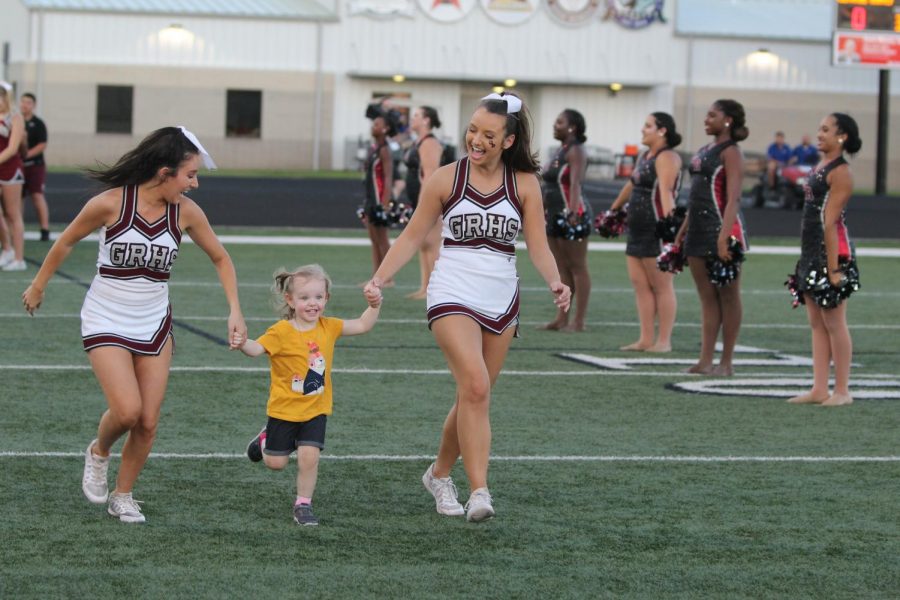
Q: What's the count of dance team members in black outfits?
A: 6